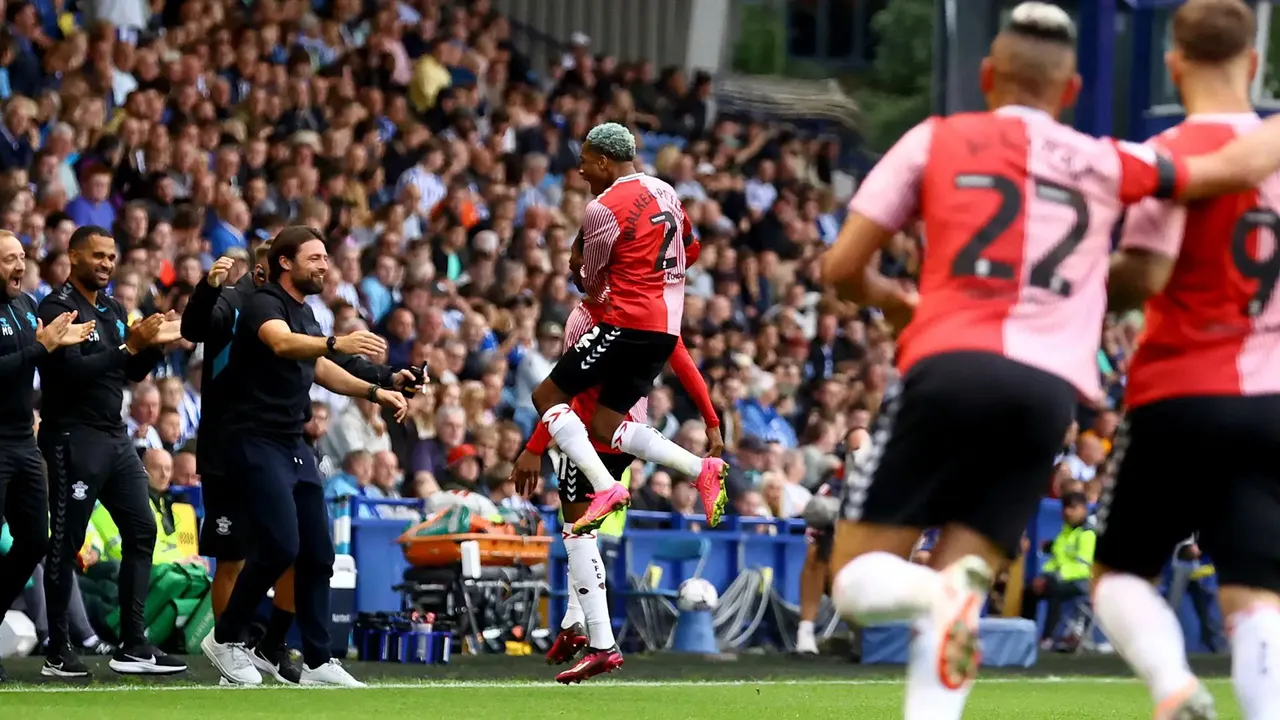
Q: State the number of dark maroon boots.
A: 2